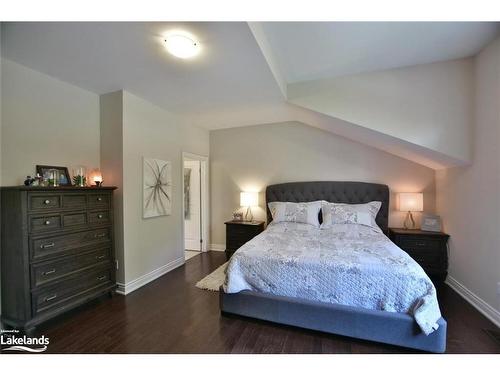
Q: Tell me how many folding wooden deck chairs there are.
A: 0